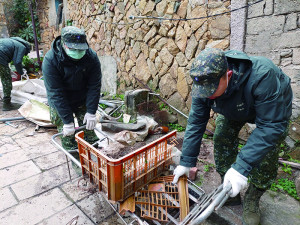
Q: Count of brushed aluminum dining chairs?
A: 0